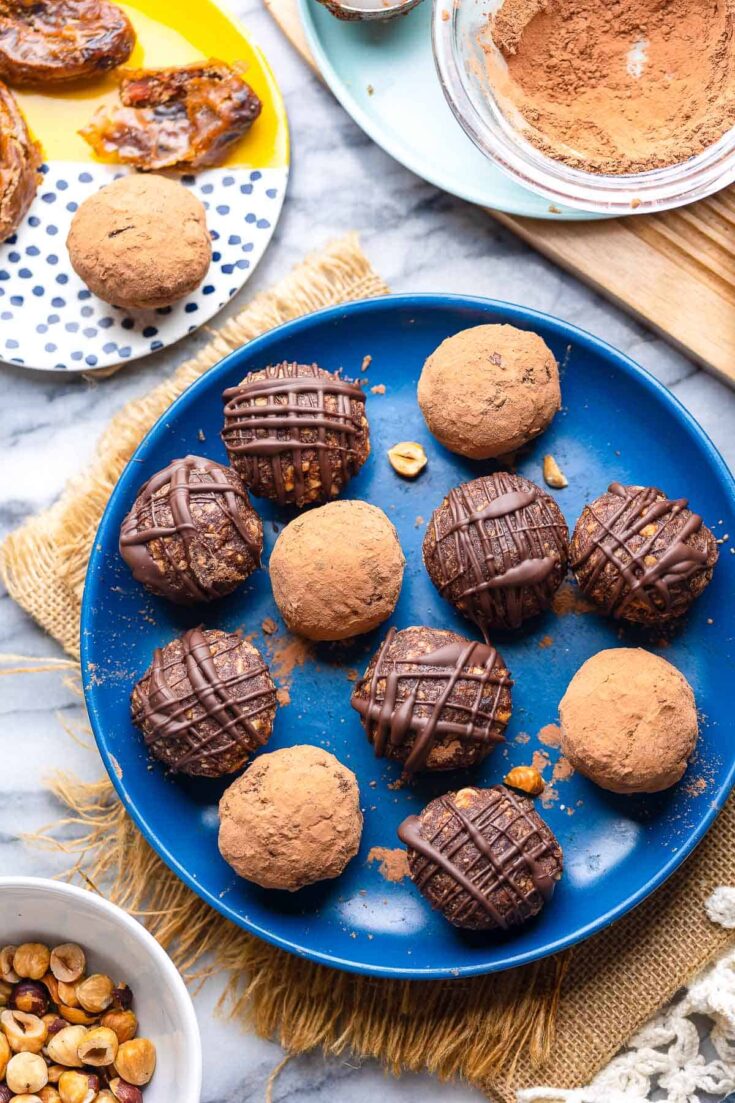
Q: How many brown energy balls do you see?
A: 12